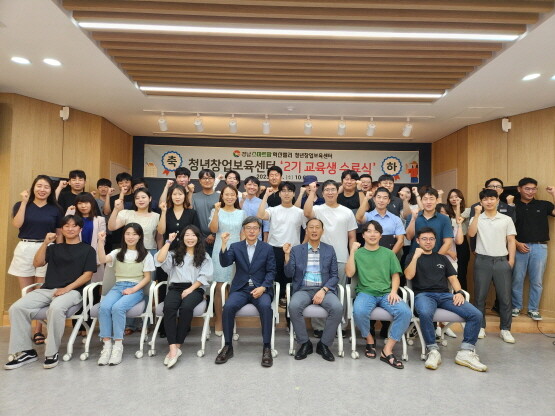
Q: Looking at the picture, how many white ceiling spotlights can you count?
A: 8